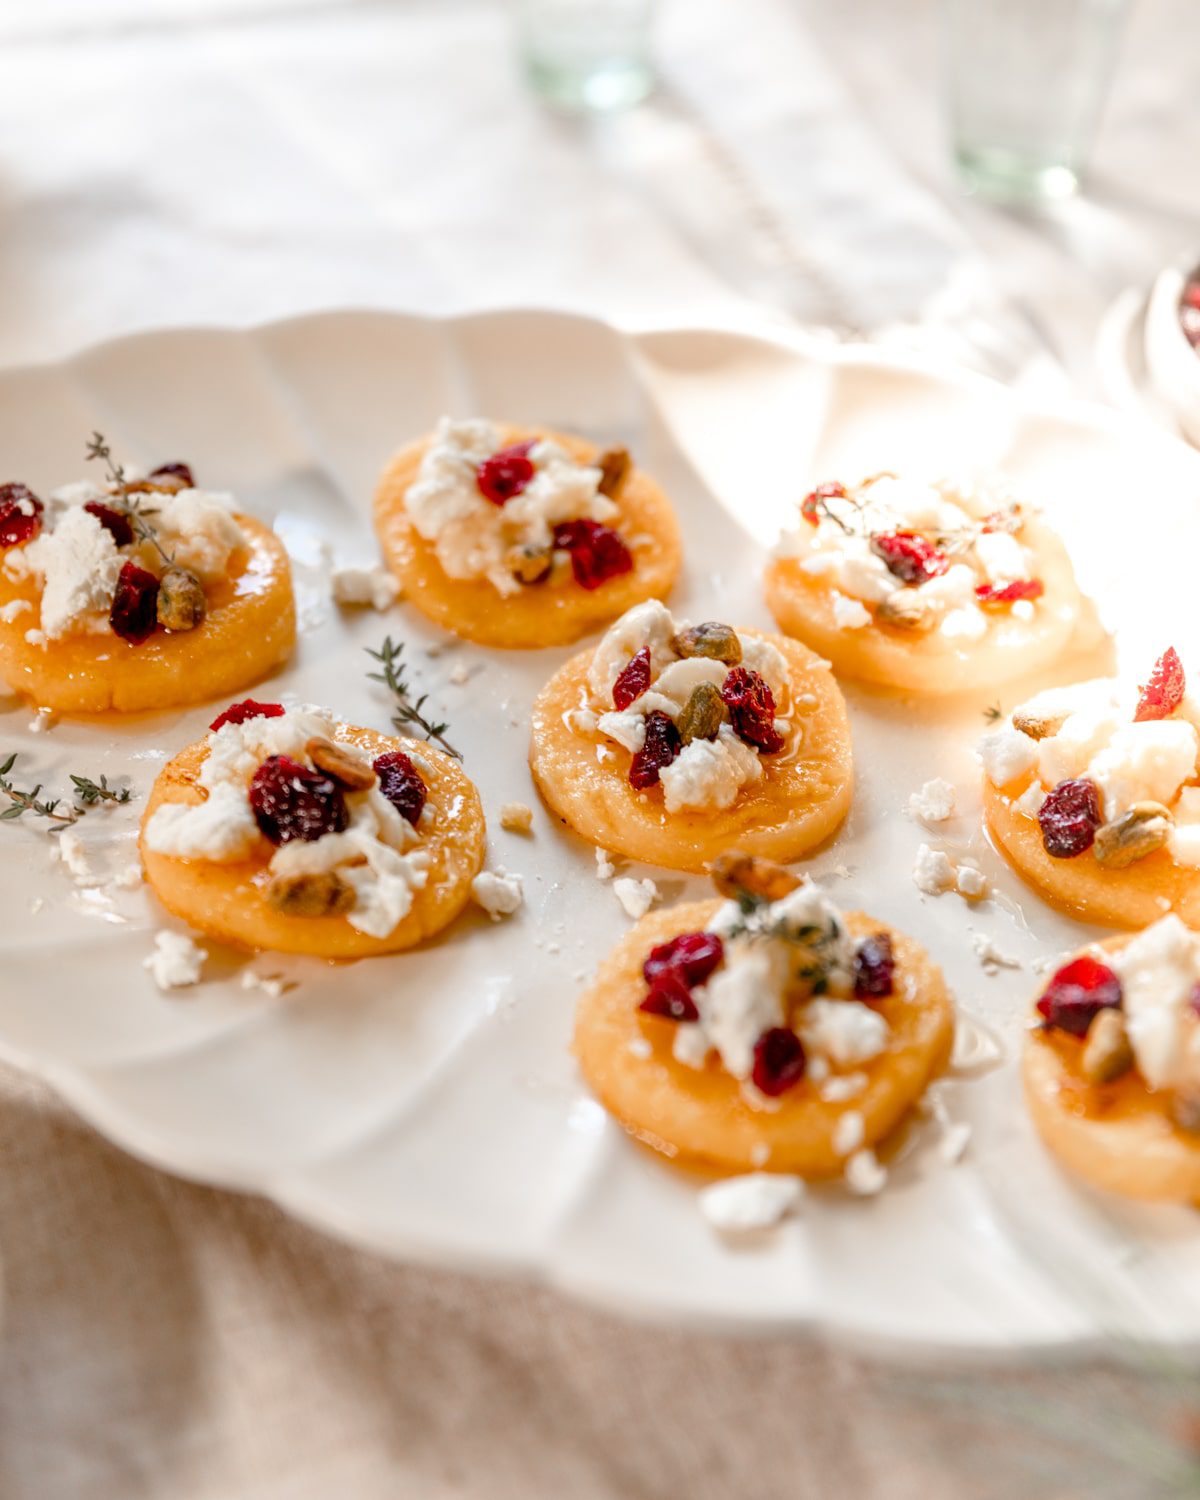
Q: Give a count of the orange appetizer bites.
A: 8